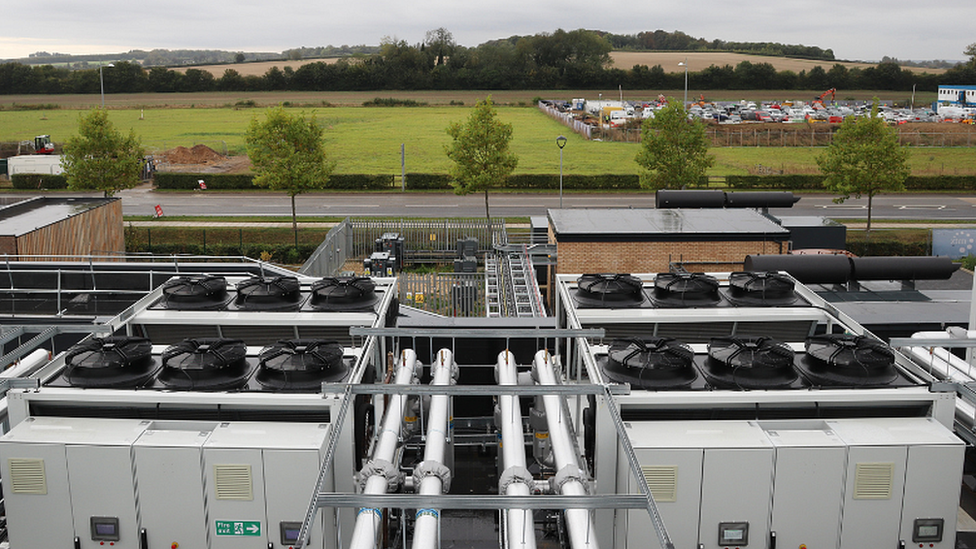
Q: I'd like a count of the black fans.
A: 12